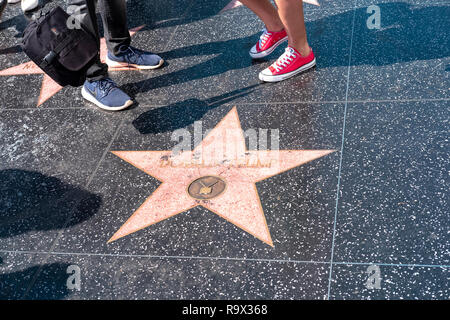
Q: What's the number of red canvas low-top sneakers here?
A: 2